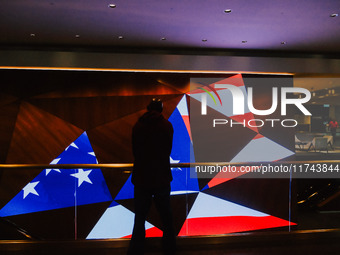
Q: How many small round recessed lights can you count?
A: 10